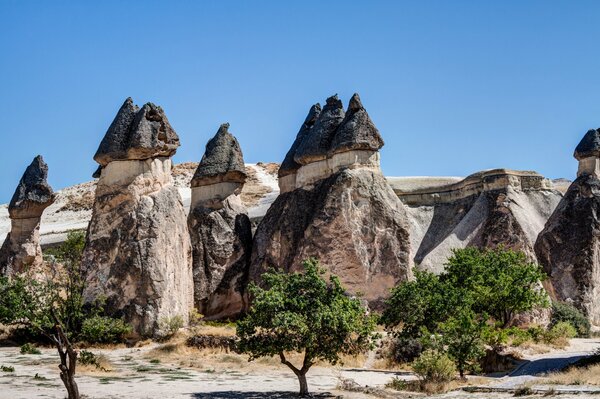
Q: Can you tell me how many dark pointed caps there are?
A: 8